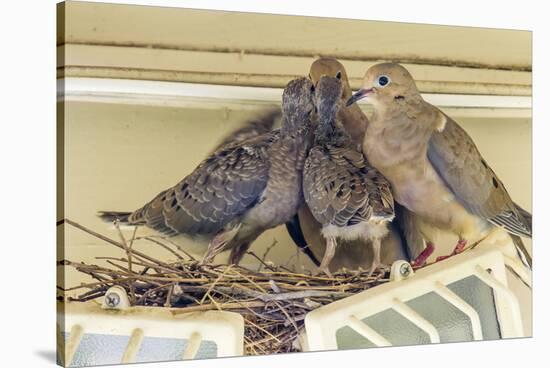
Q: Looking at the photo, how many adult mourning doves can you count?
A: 2